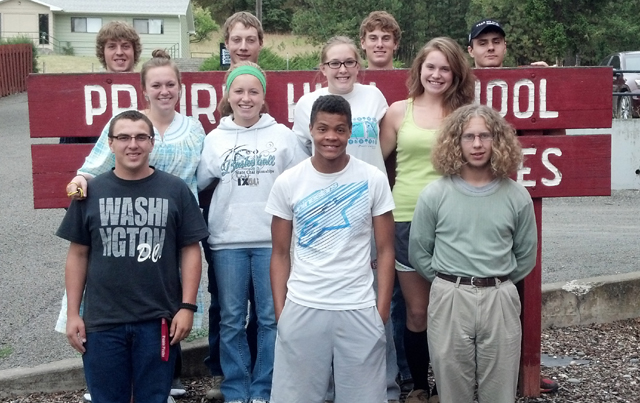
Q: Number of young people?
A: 11